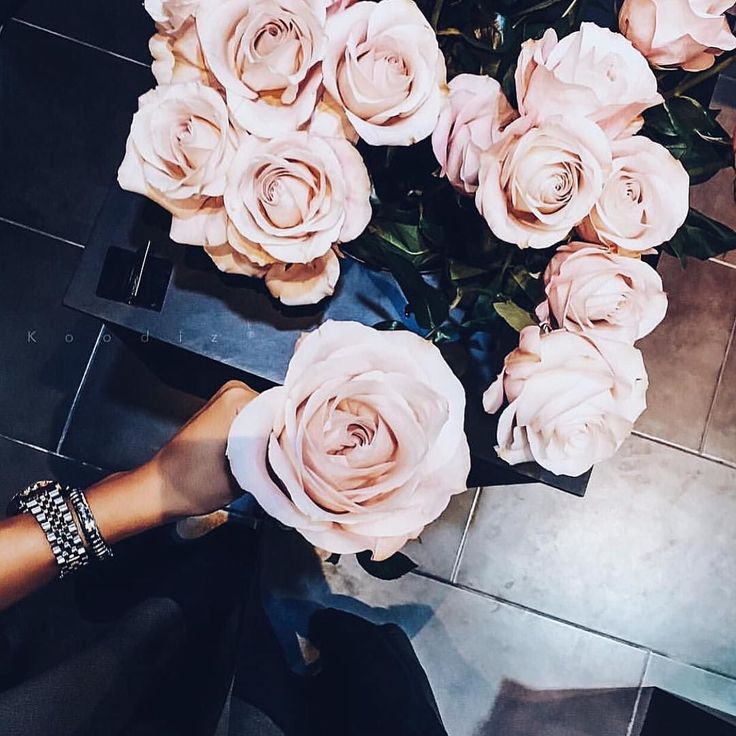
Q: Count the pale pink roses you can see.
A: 13